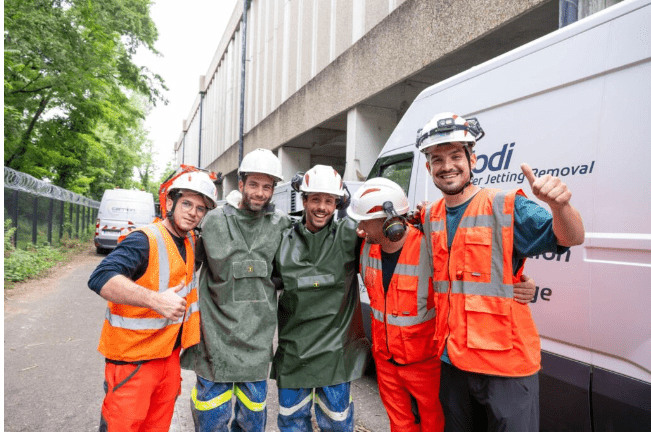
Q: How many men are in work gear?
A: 5